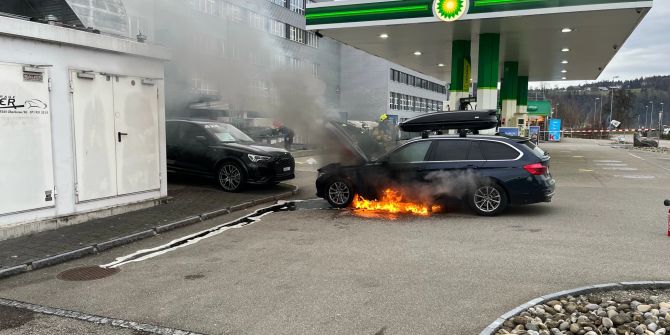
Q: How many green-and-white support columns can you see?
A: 4